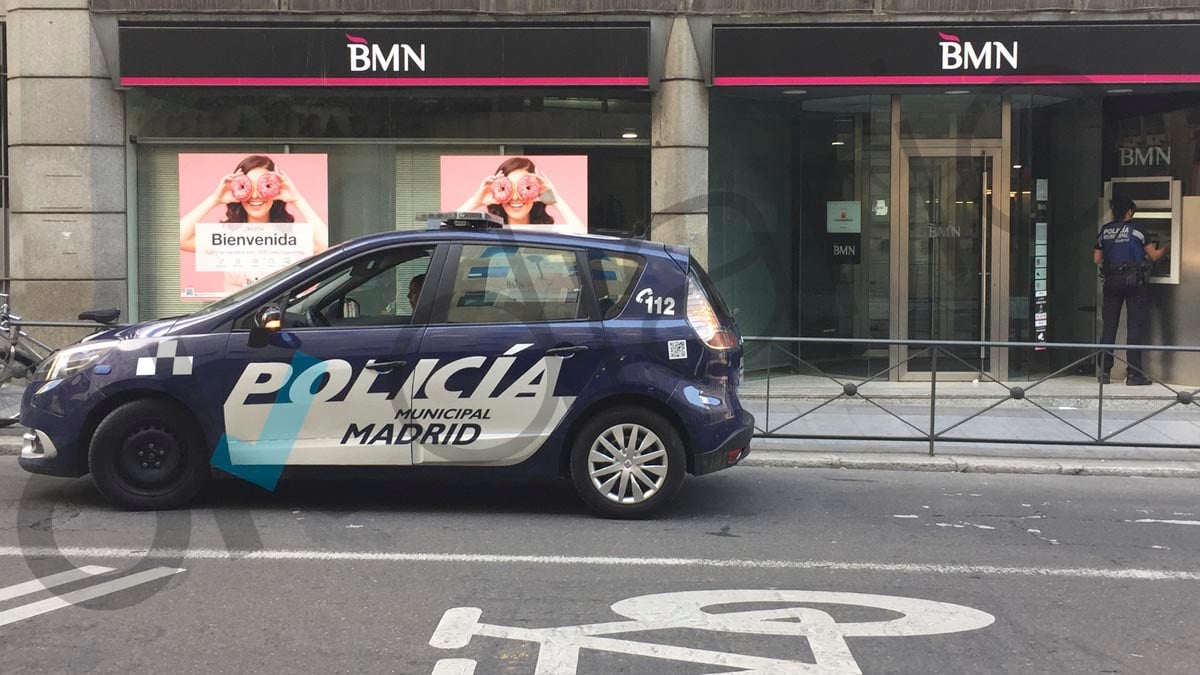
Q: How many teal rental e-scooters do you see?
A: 0